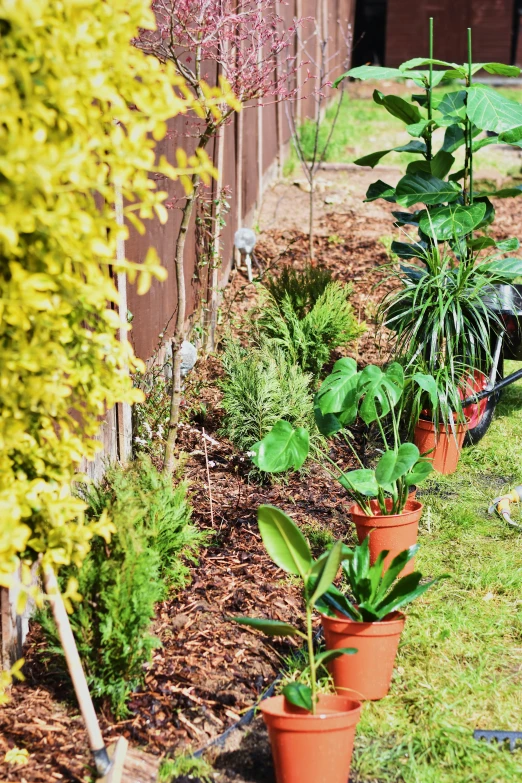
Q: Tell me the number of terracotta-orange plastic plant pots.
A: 5